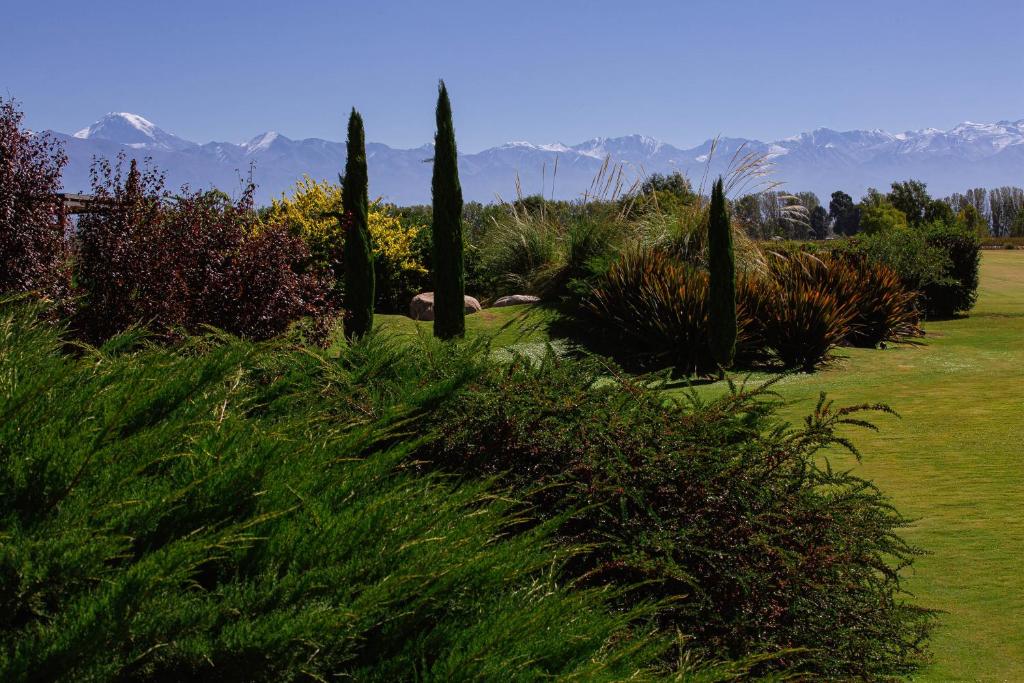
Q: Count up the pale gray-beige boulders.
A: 2